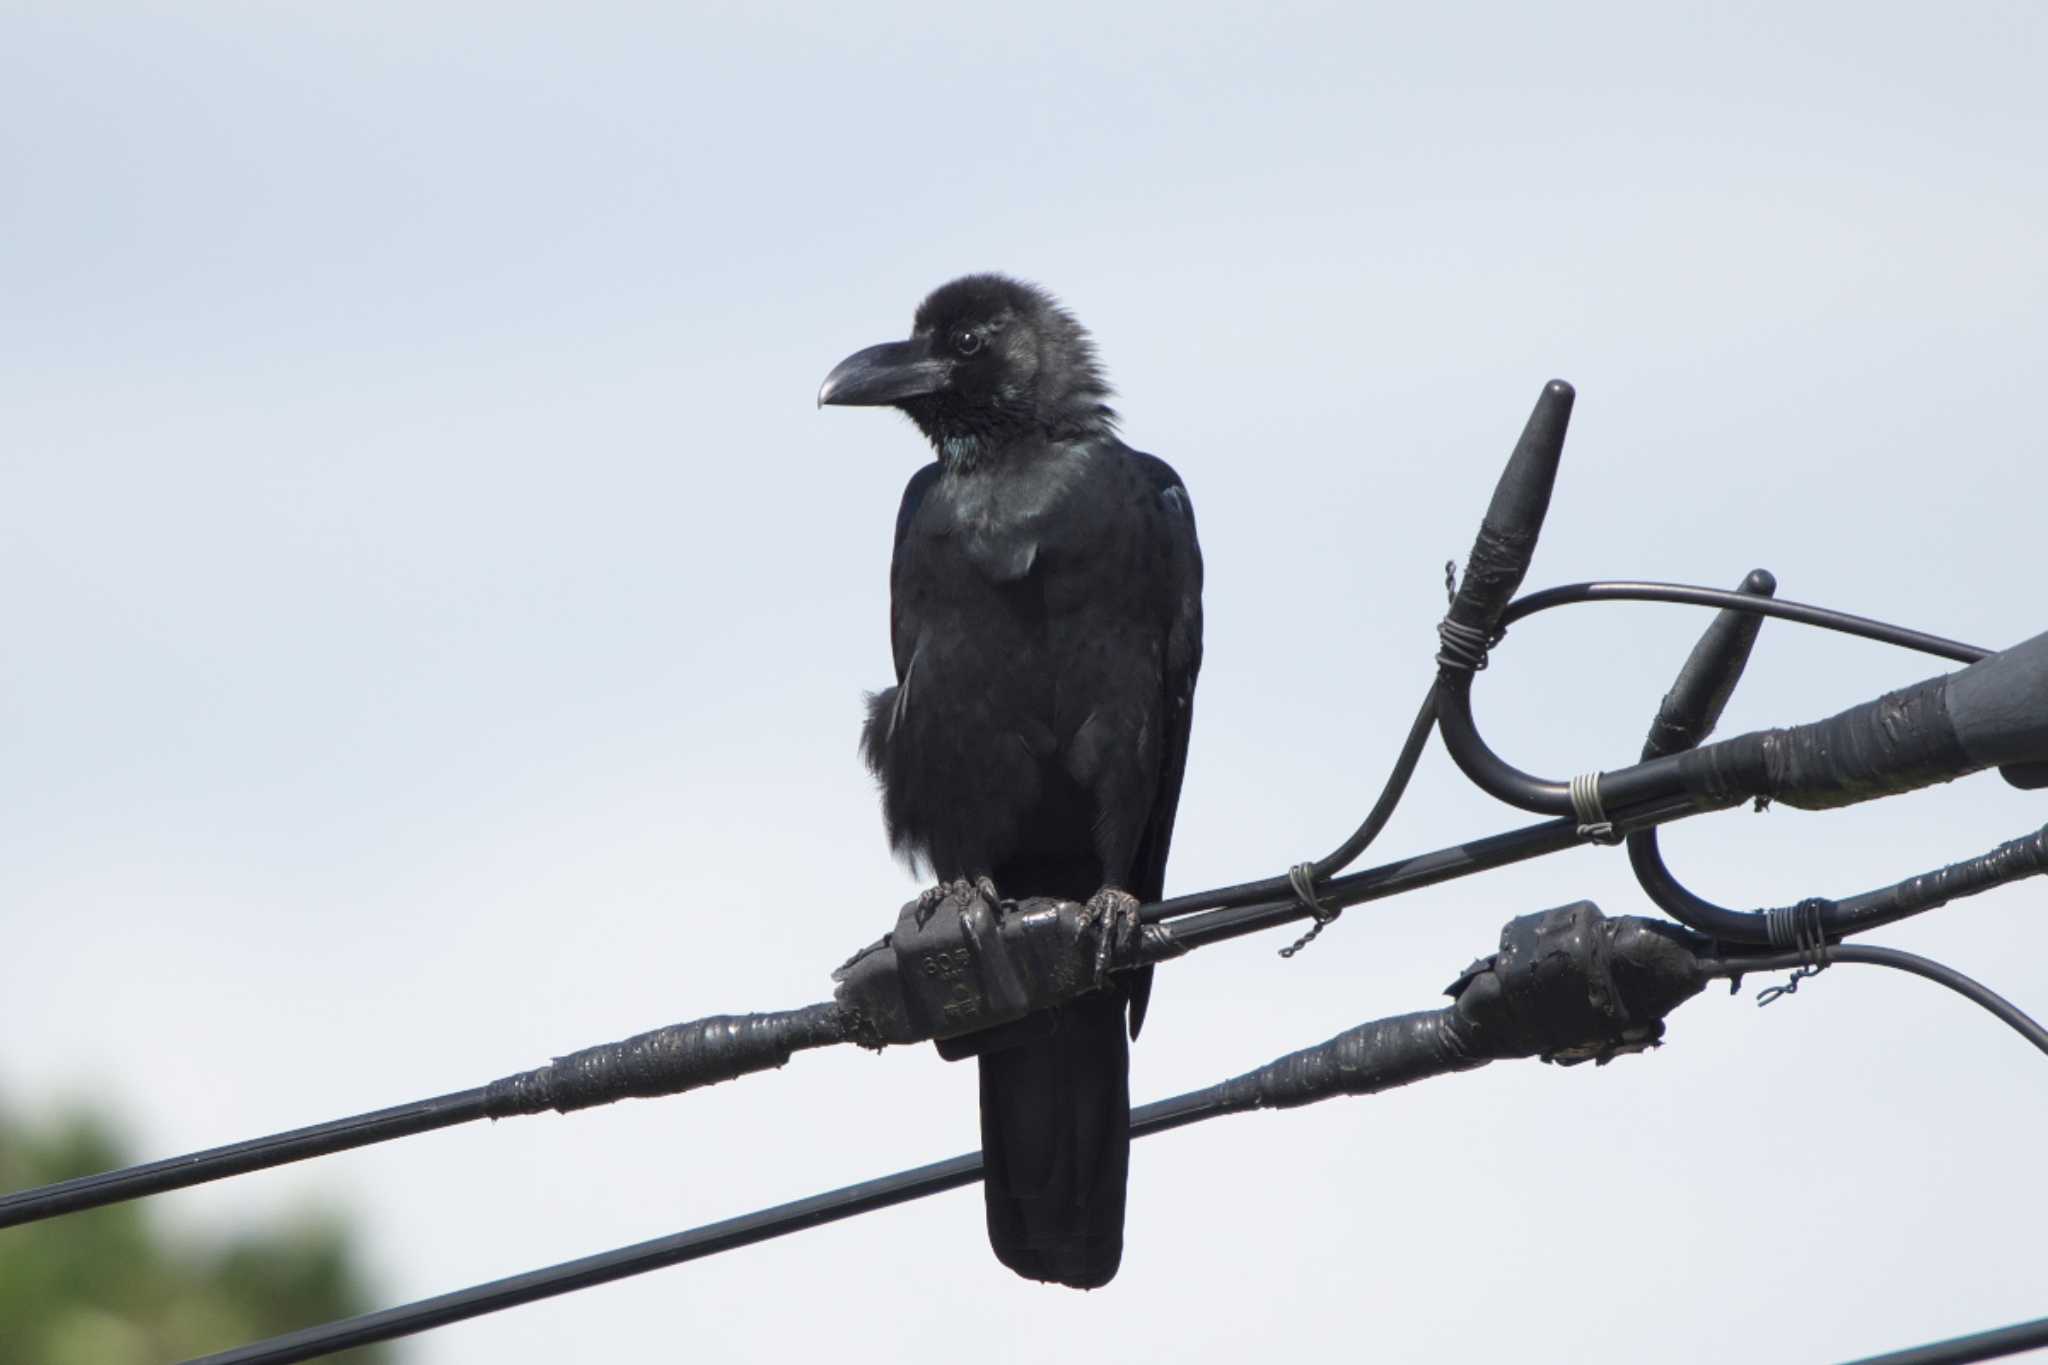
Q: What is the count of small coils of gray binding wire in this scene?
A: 4